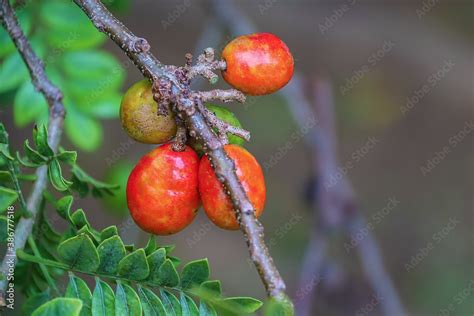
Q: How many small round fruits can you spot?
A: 5